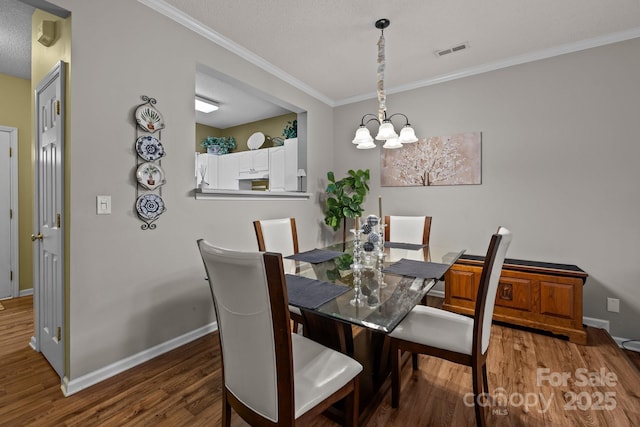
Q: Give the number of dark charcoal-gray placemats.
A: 4